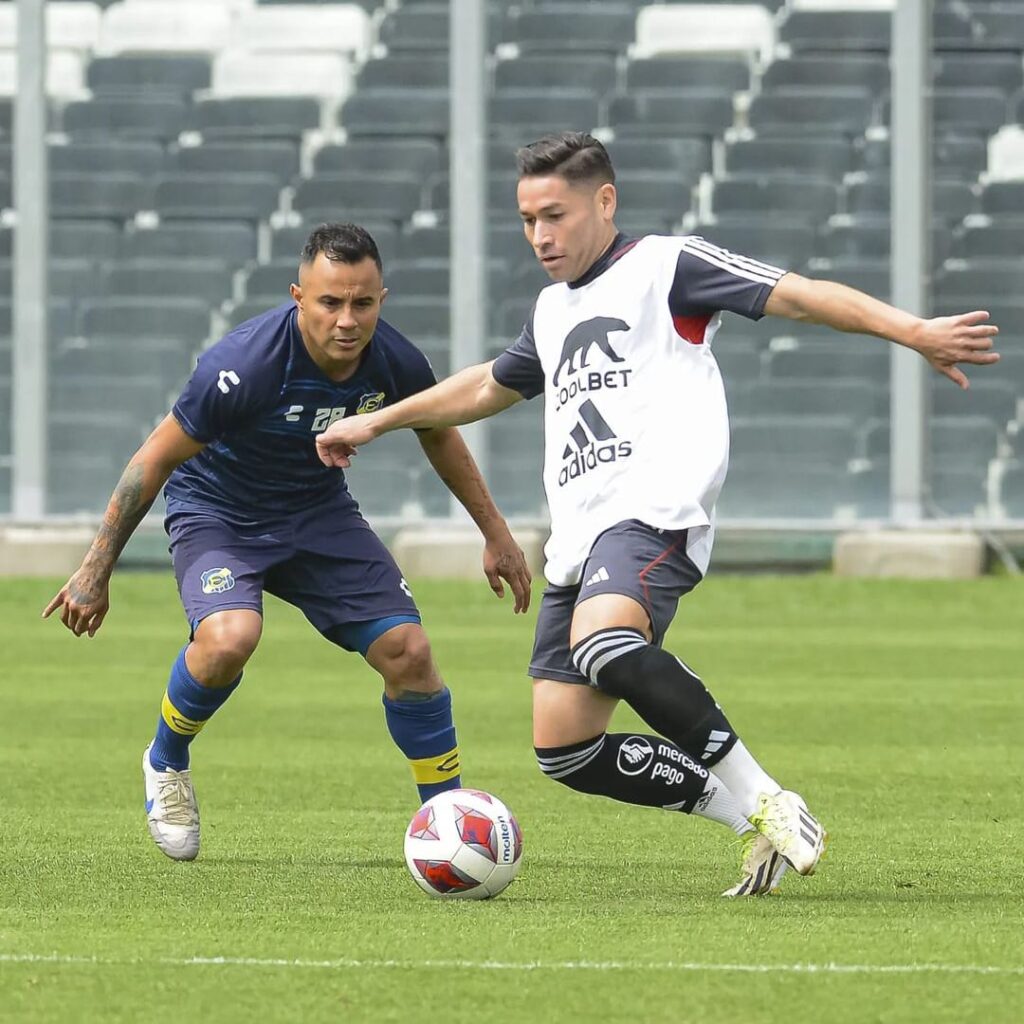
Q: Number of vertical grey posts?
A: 3